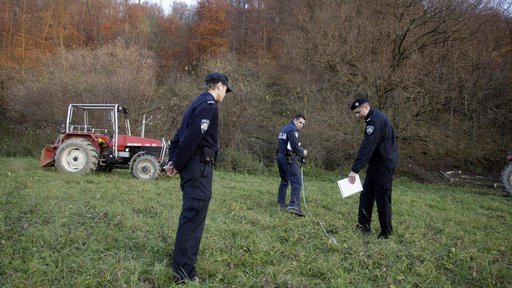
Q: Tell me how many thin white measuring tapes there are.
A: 1